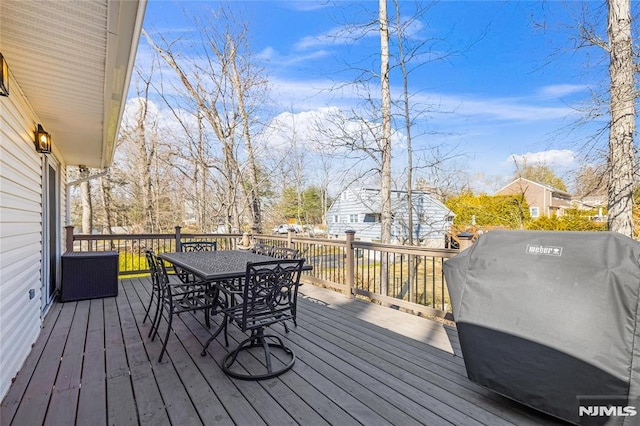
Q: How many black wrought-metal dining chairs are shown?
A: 6